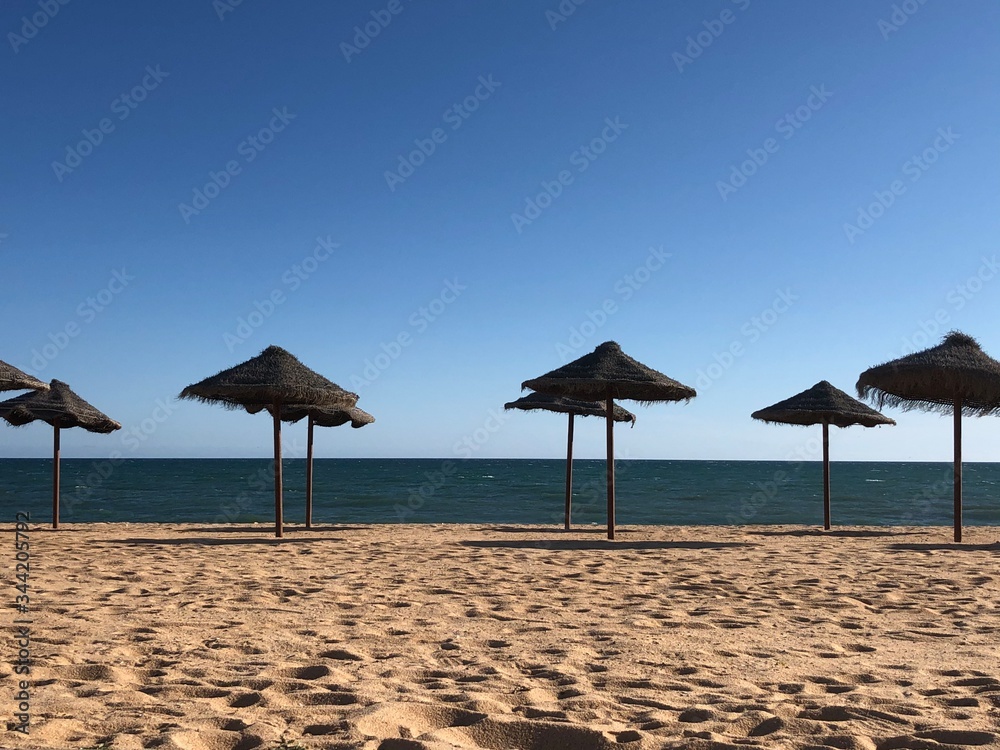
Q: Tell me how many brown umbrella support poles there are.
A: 7